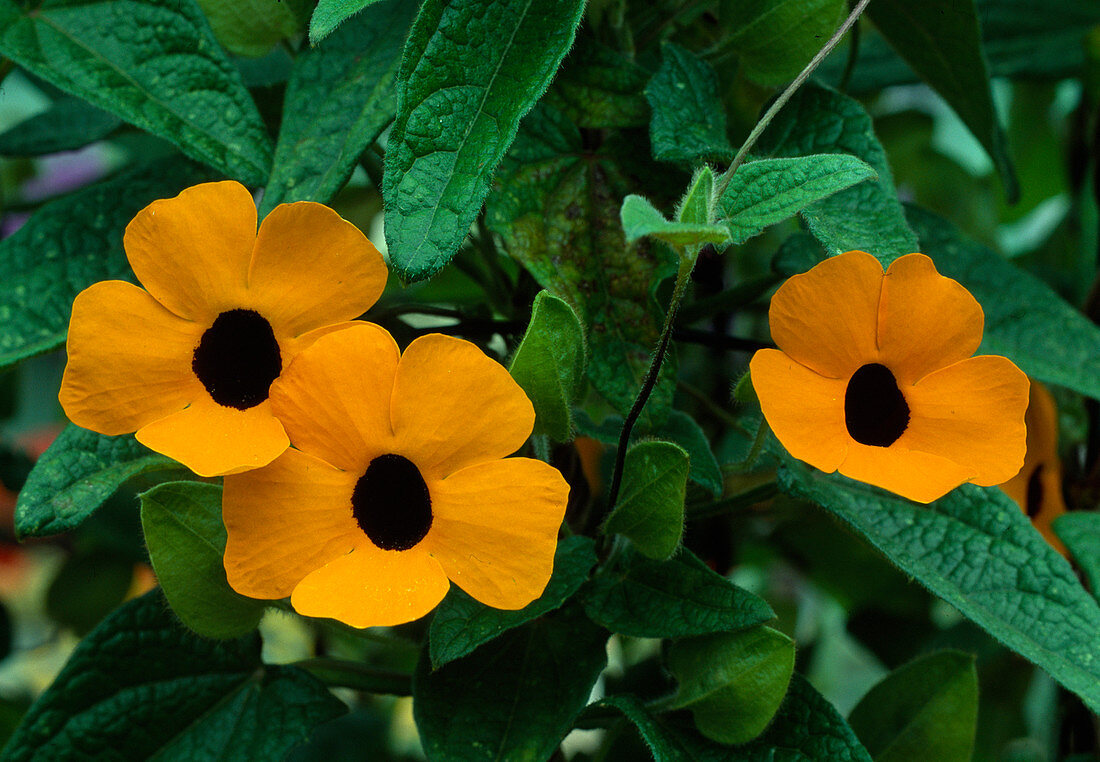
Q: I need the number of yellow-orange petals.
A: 15